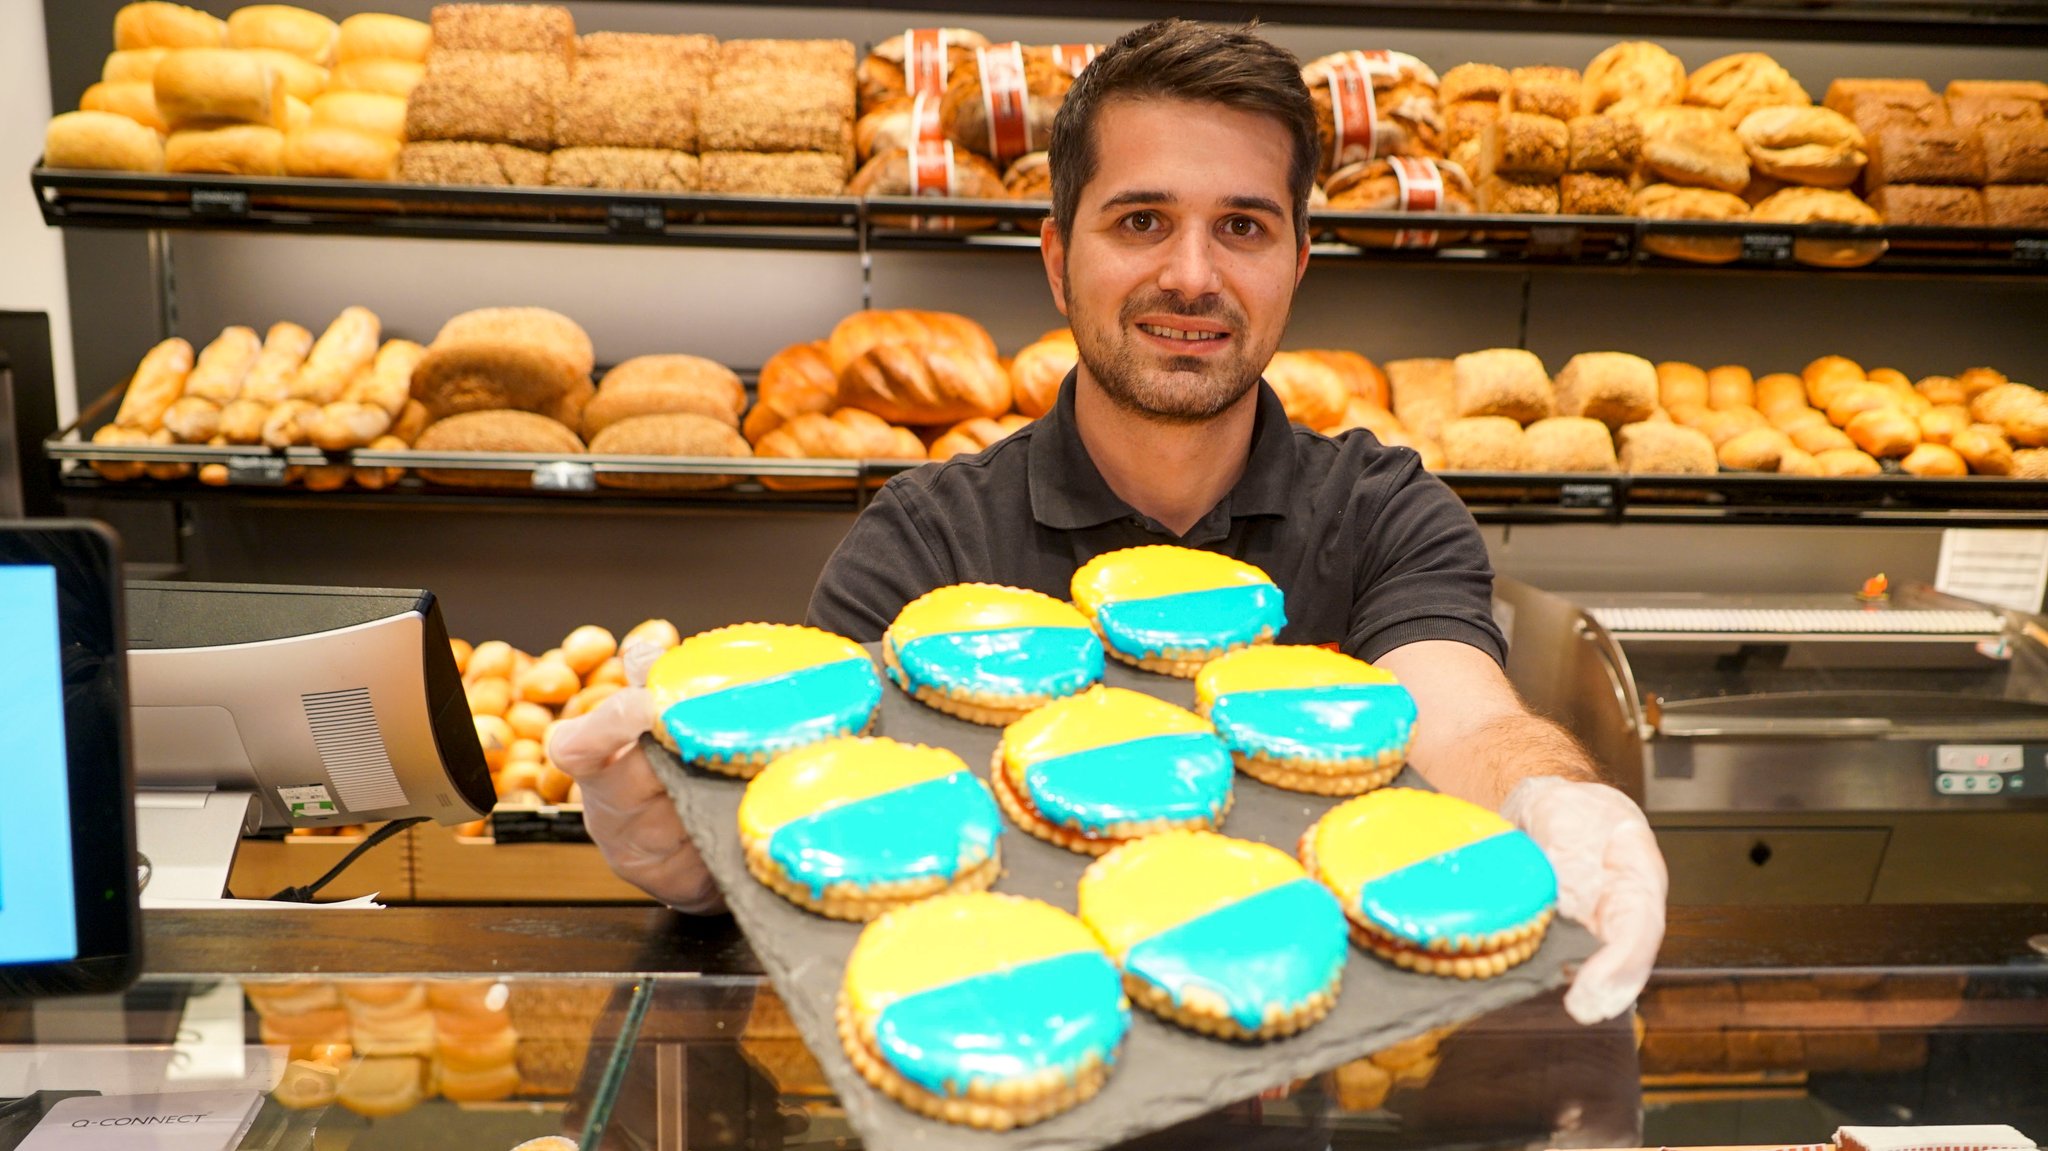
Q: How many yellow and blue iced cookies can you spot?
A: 9